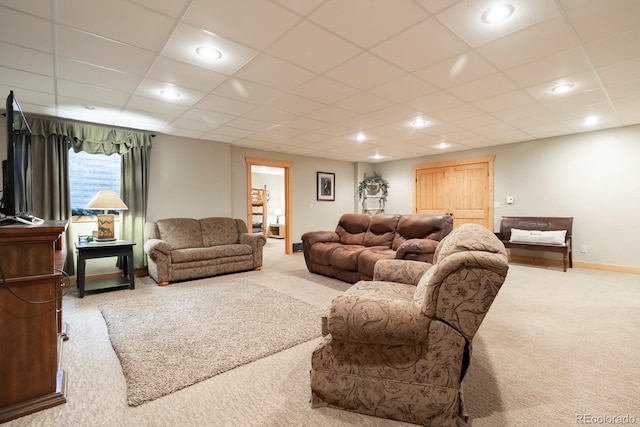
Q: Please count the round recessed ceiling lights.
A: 9